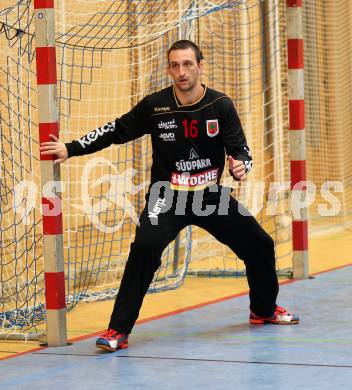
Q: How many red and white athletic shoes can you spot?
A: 2